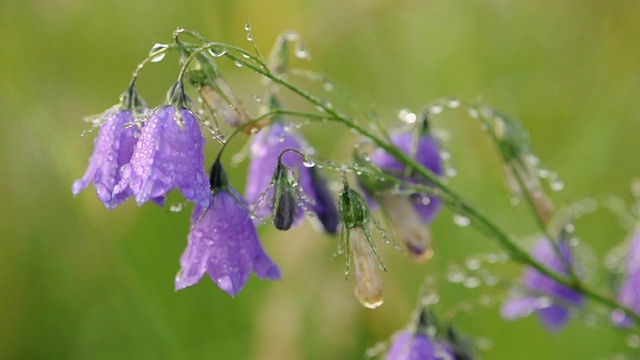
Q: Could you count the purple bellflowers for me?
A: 8